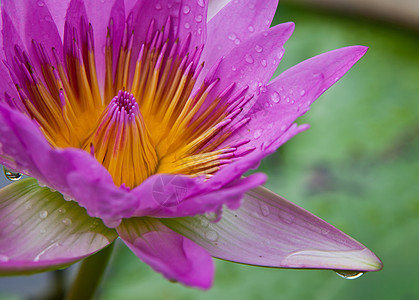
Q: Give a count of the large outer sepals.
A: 2